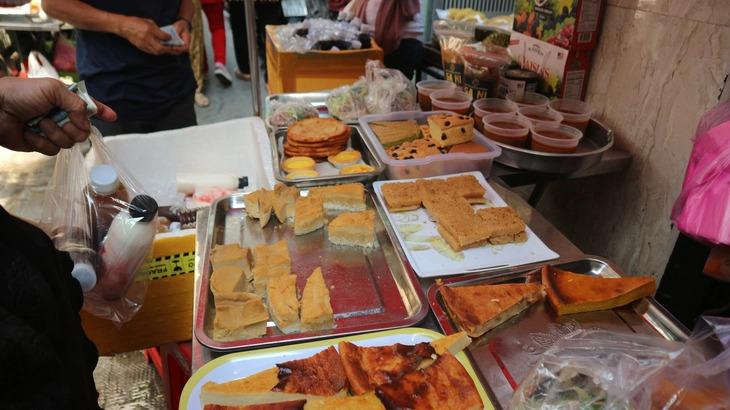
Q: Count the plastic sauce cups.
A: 8